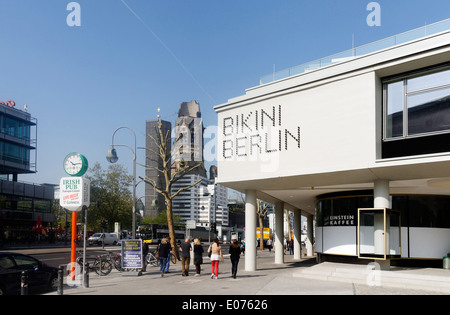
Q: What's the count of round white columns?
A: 5